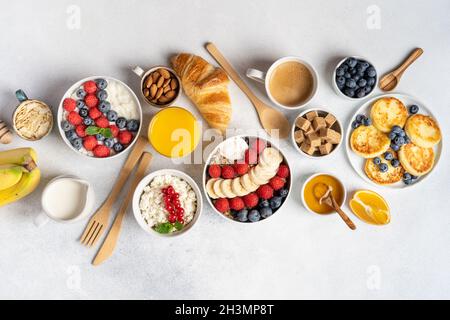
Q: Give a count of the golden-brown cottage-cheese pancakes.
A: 5